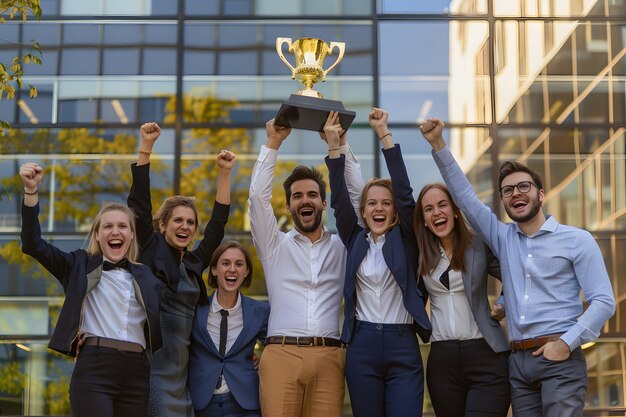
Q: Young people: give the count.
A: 7